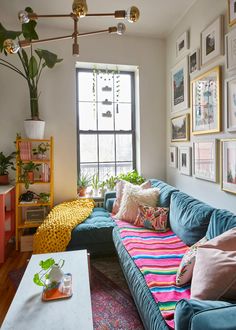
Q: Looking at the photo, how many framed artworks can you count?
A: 13